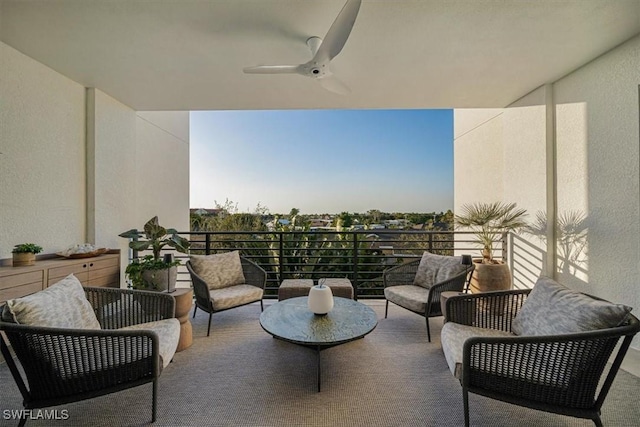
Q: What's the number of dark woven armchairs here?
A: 4